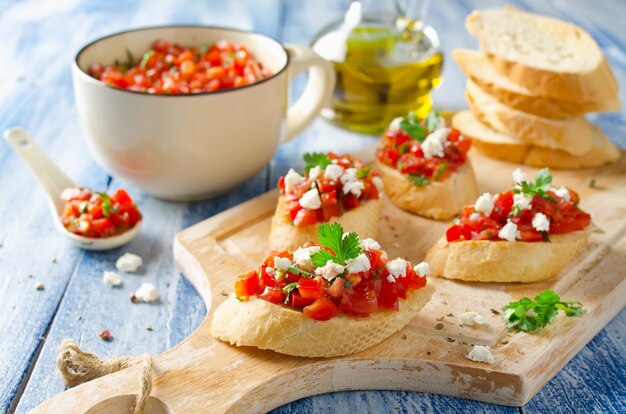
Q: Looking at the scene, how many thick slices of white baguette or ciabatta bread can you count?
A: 8